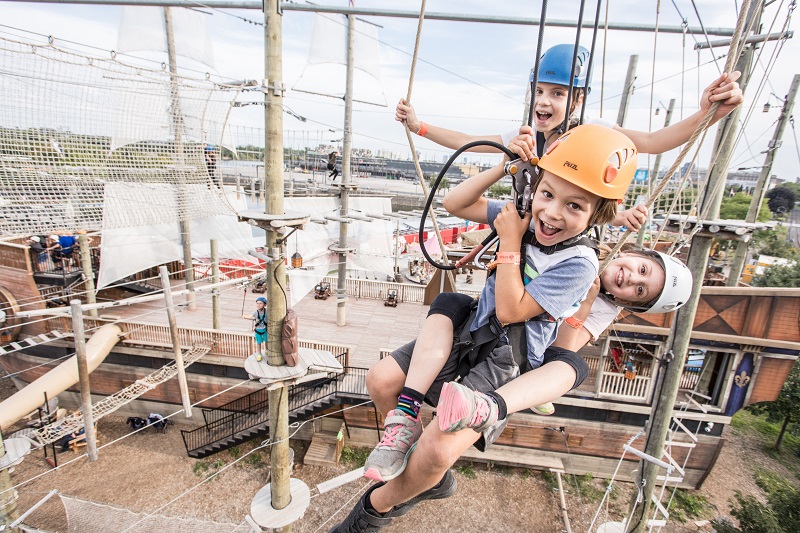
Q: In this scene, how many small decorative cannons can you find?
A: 3